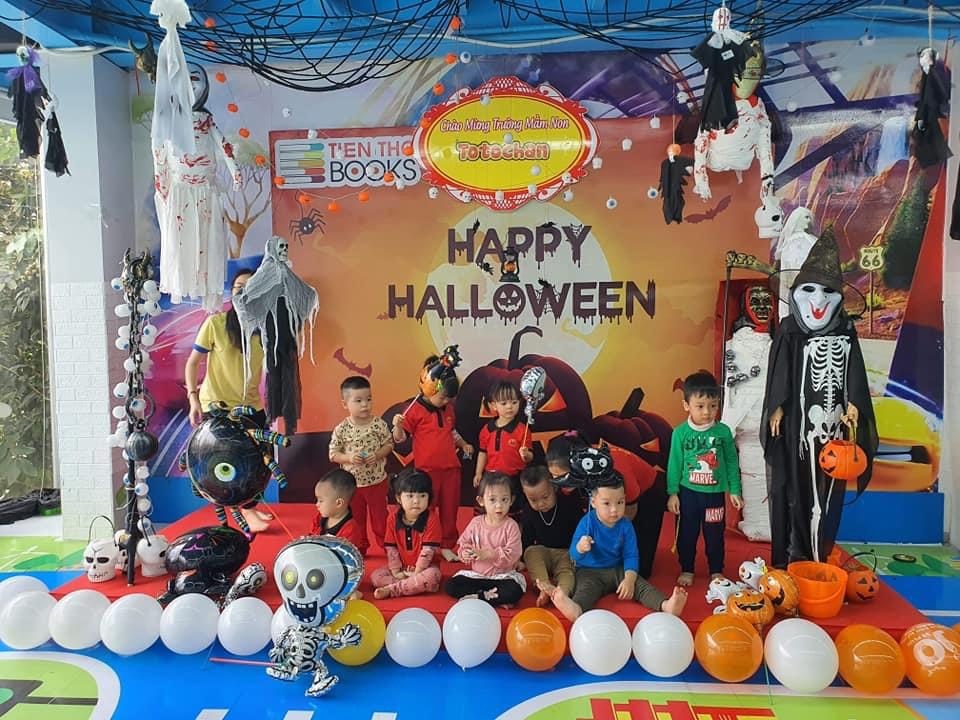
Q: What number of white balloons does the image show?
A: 12